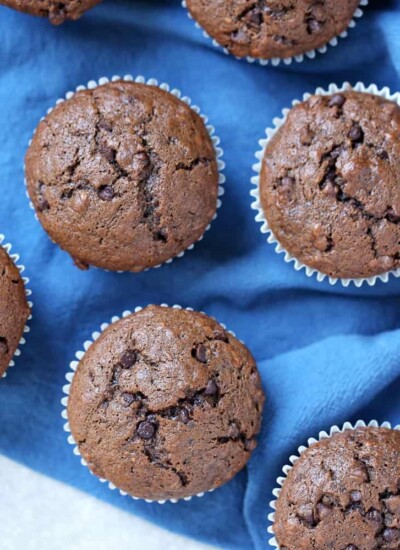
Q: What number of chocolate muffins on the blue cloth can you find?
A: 7